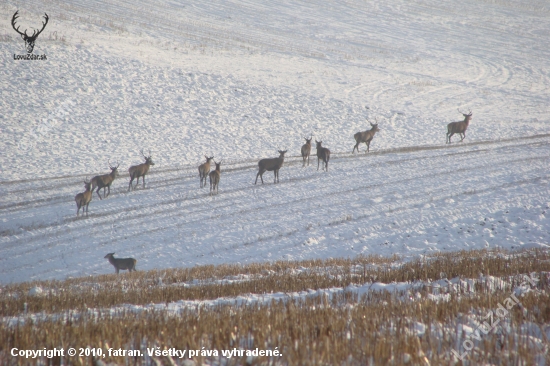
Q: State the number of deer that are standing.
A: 11